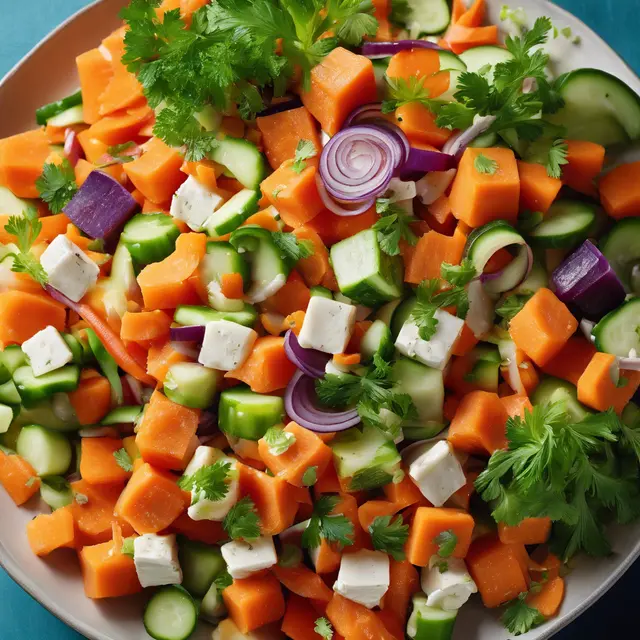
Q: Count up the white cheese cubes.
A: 12